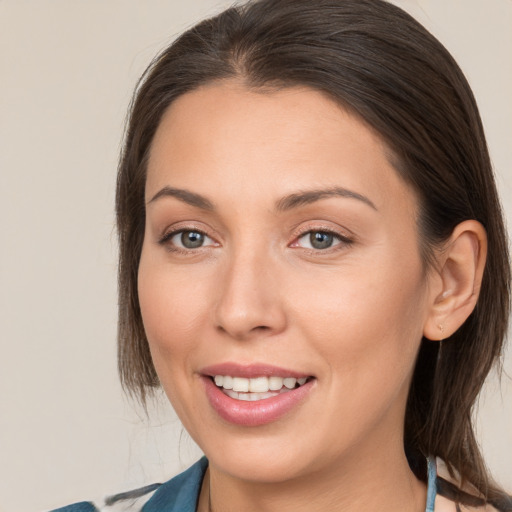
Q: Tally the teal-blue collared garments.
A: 1